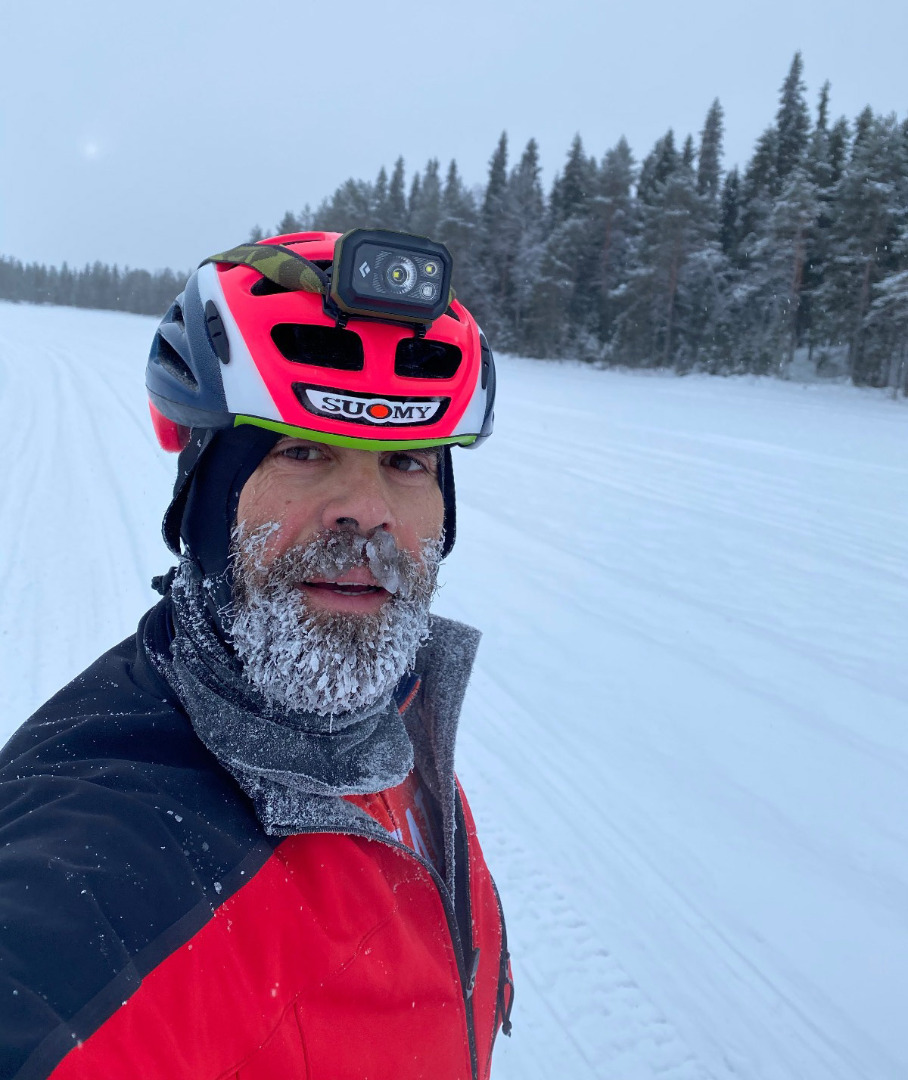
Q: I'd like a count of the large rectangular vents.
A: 2